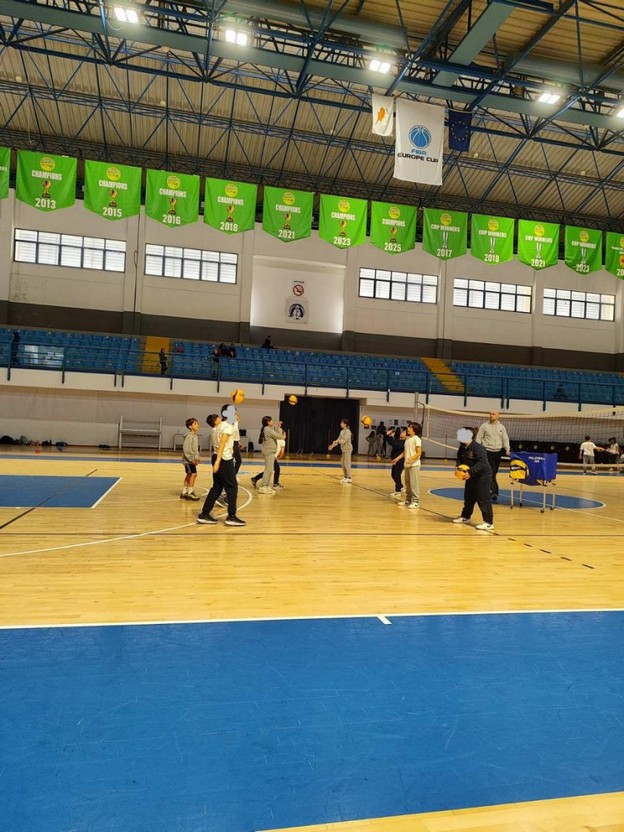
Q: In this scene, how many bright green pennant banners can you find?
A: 13